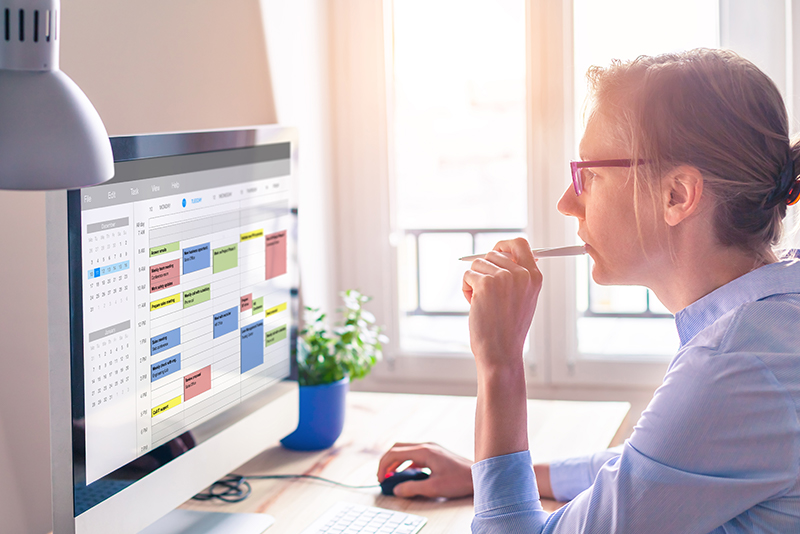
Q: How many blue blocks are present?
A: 5